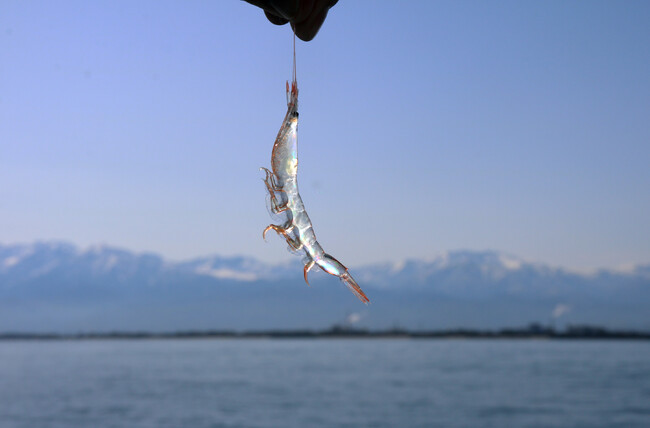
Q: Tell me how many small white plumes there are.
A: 2